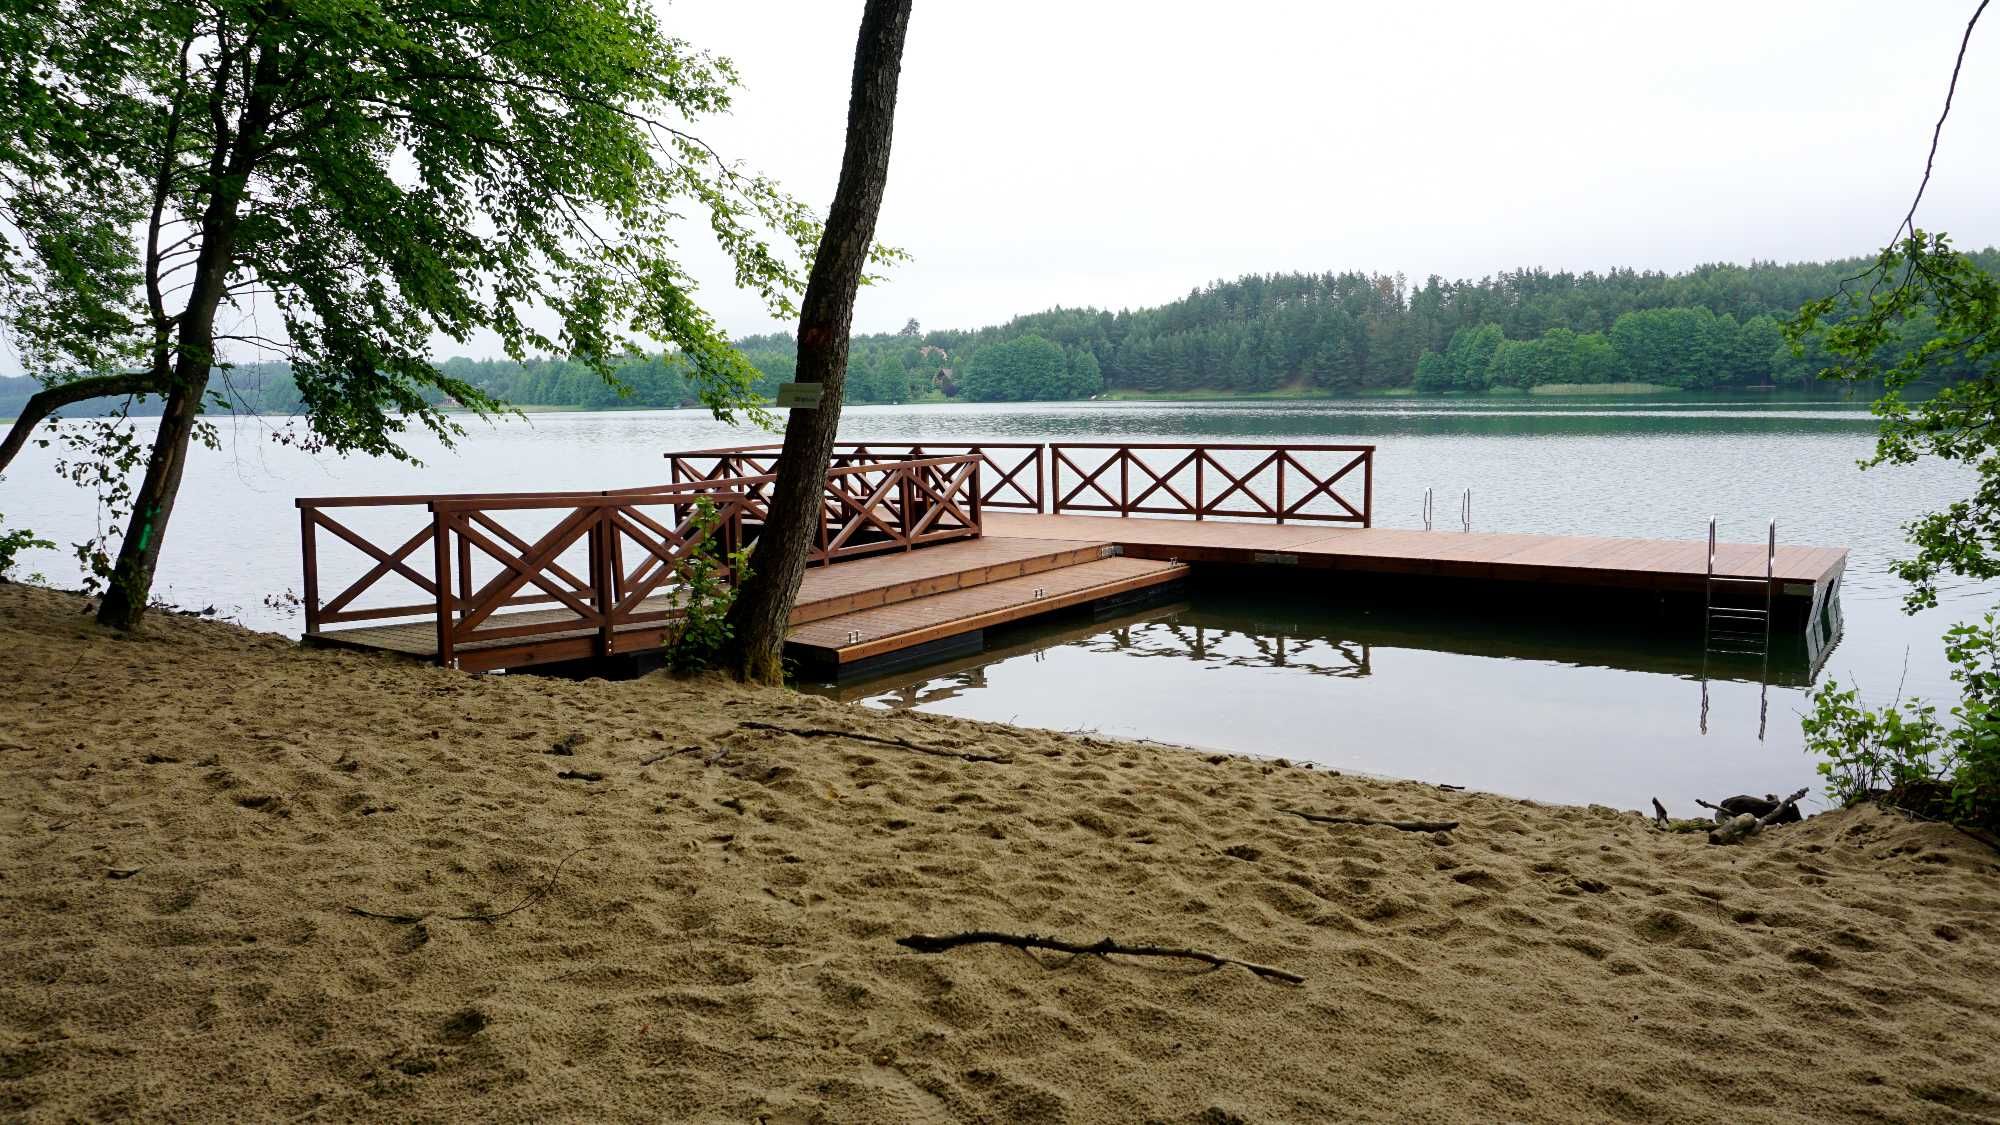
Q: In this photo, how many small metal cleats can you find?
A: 3